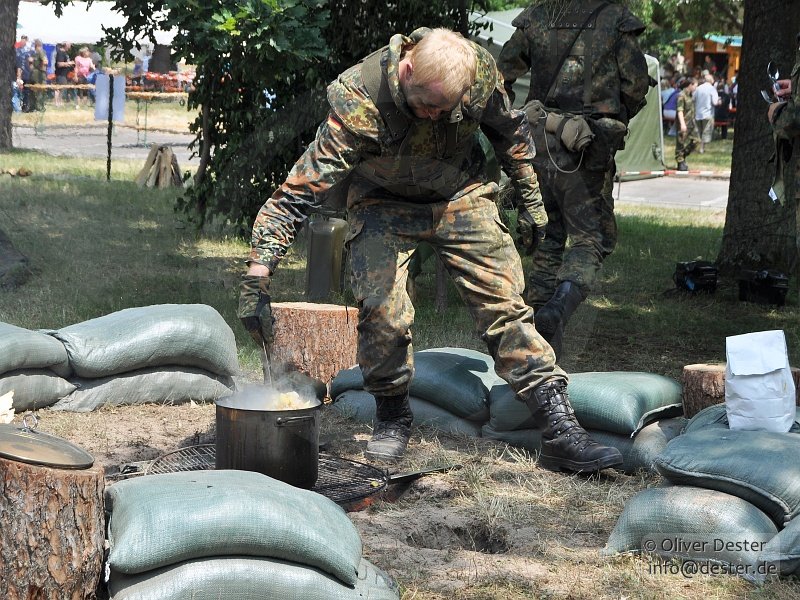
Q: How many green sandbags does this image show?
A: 14